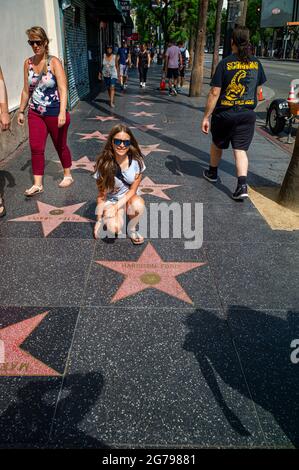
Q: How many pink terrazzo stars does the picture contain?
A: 12